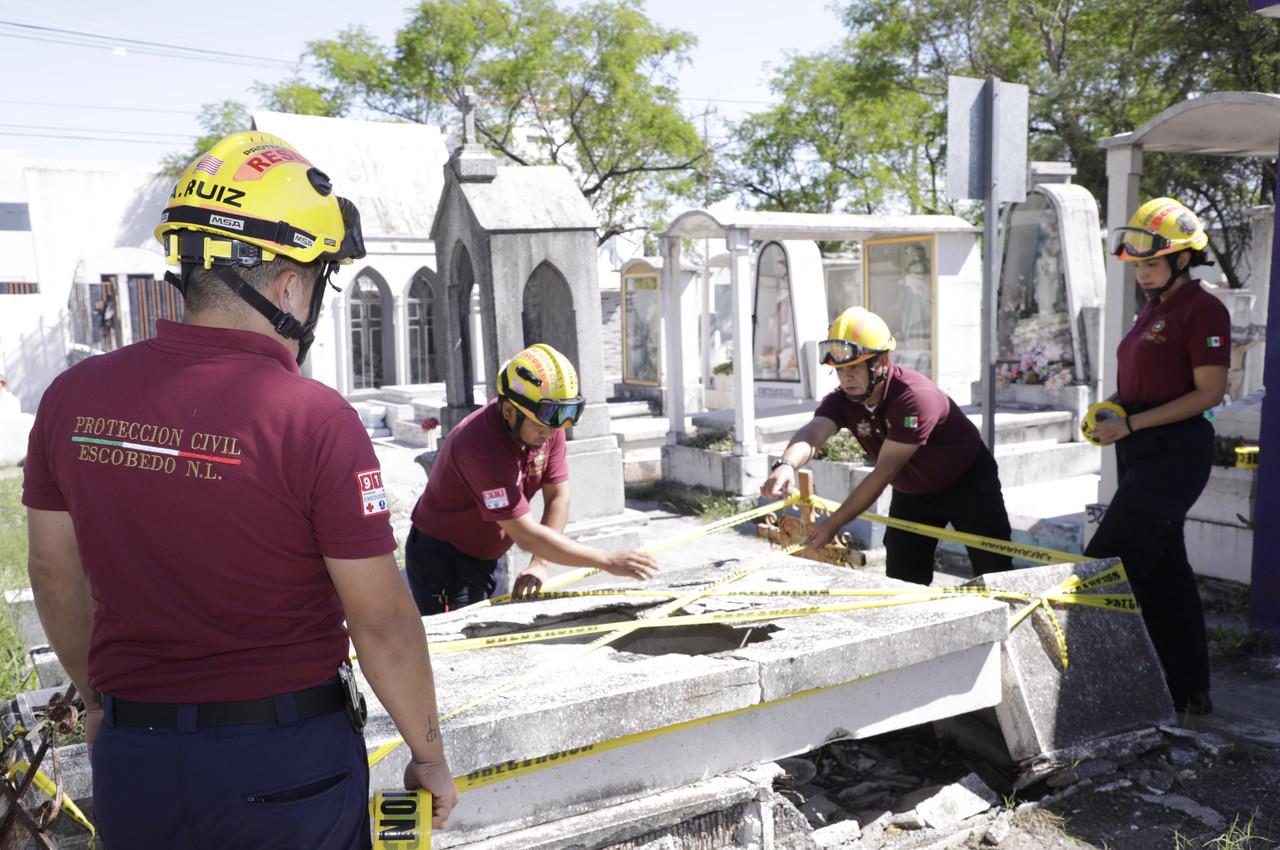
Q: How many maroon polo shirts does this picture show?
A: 4